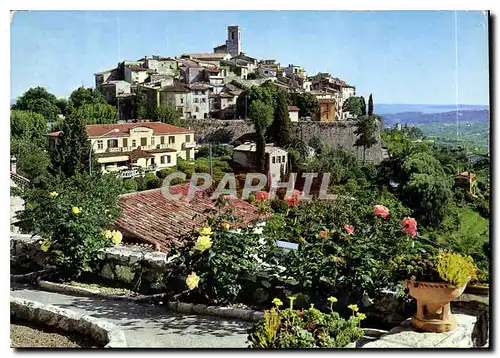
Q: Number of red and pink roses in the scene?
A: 6